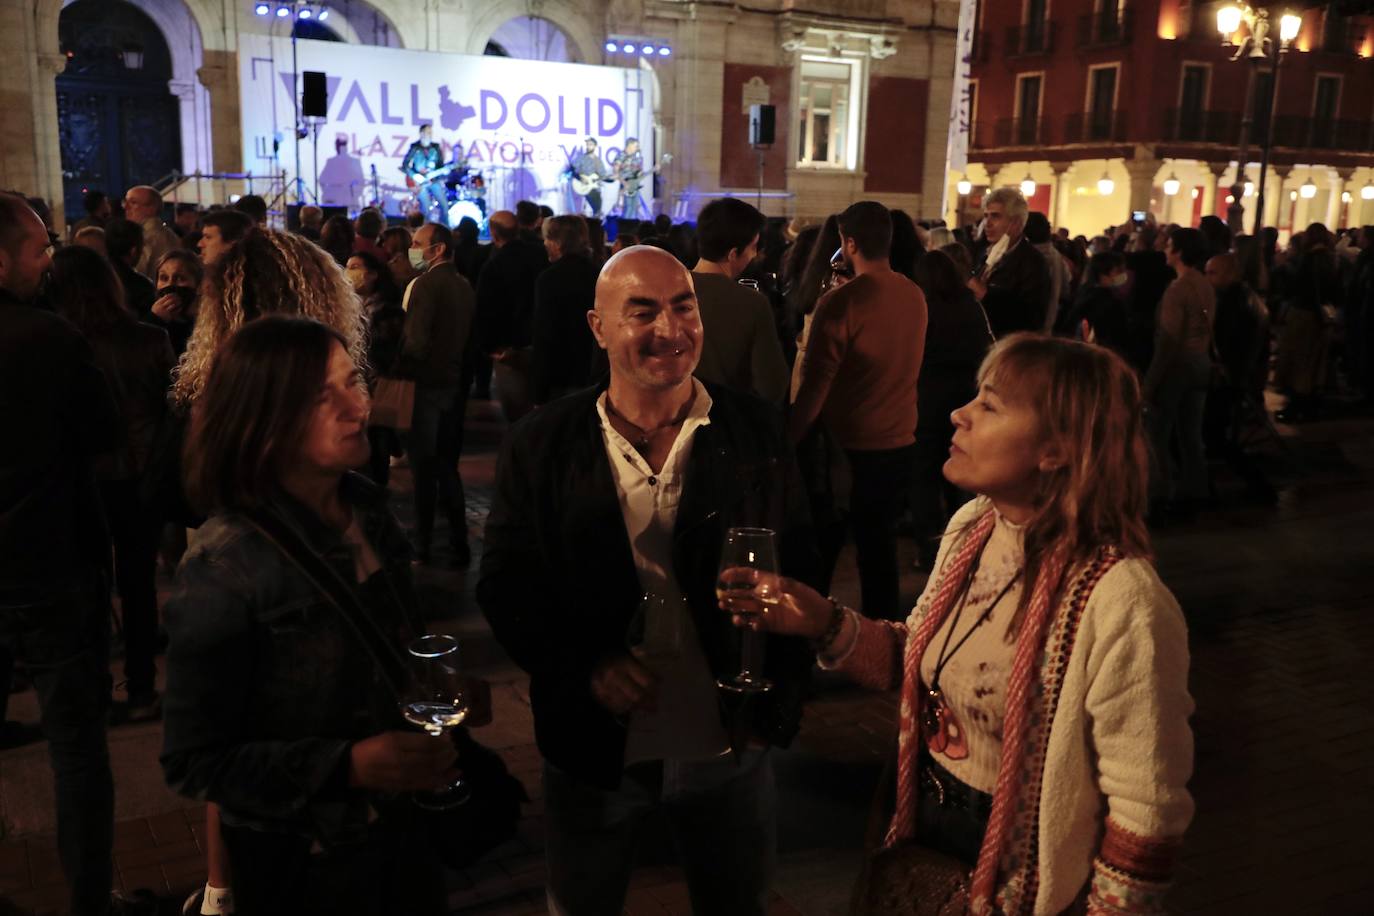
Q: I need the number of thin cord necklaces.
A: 2